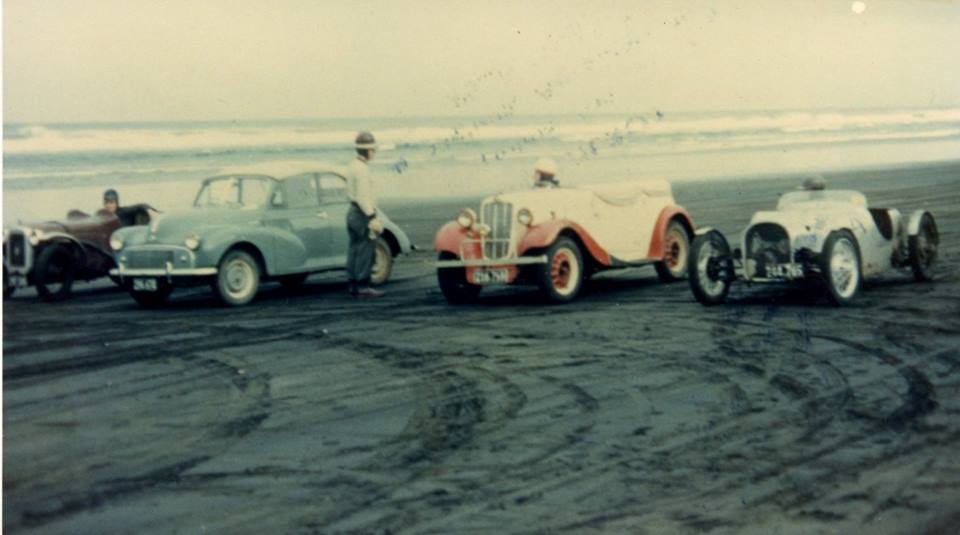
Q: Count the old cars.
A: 4